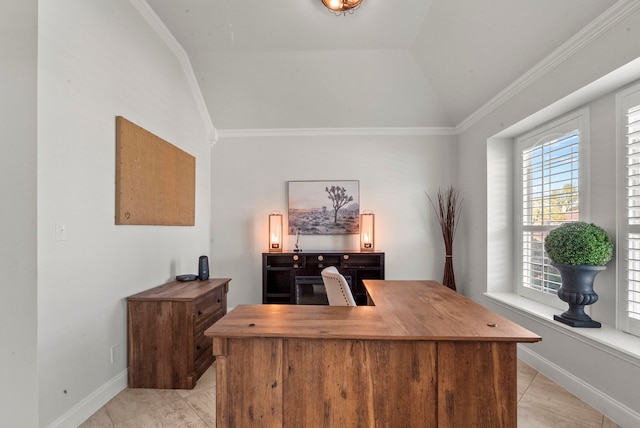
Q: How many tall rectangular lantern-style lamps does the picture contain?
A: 2